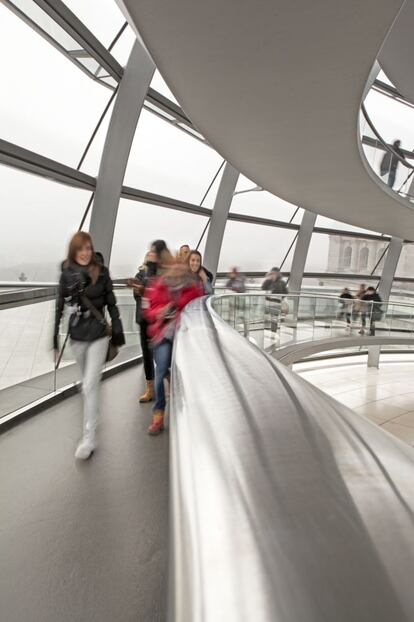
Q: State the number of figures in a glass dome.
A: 11